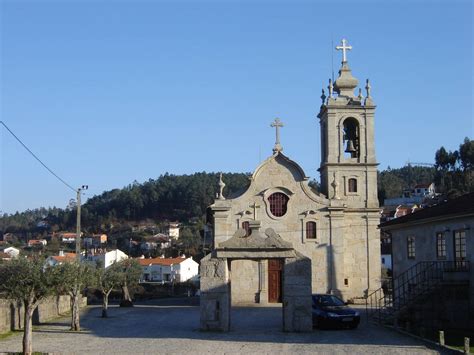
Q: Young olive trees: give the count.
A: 4